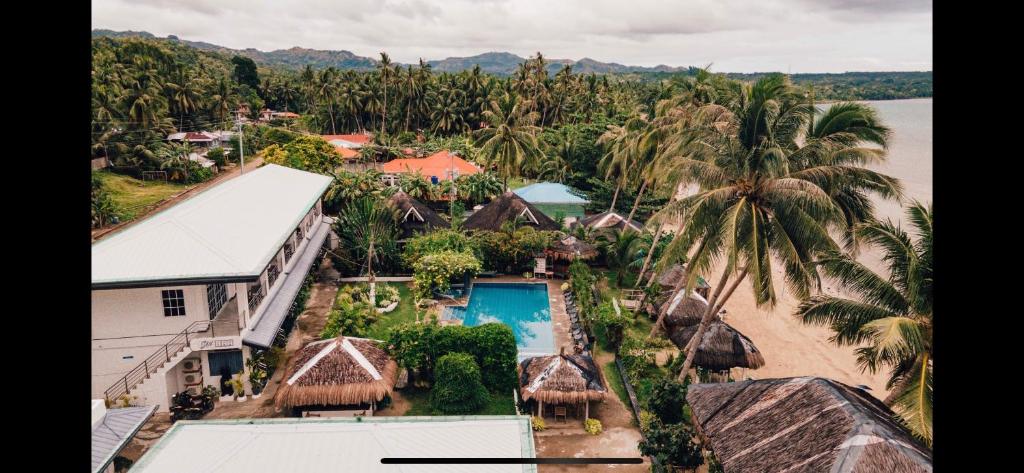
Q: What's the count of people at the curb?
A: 0